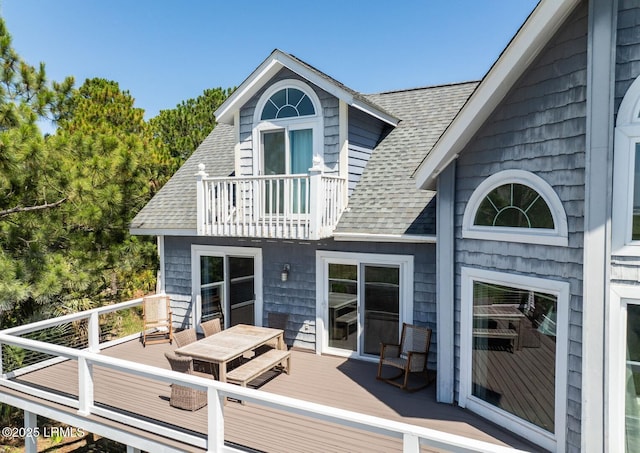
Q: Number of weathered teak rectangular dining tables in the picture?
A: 1